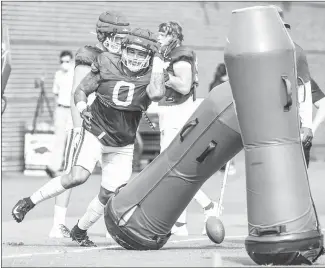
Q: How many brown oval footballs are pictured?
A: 1